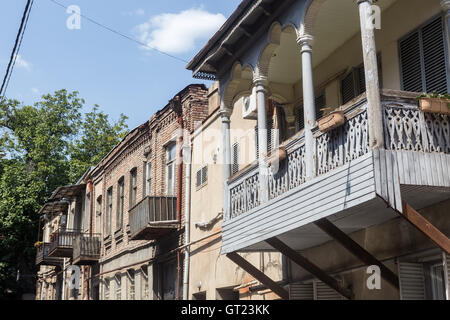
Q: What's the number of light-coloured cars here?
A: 0